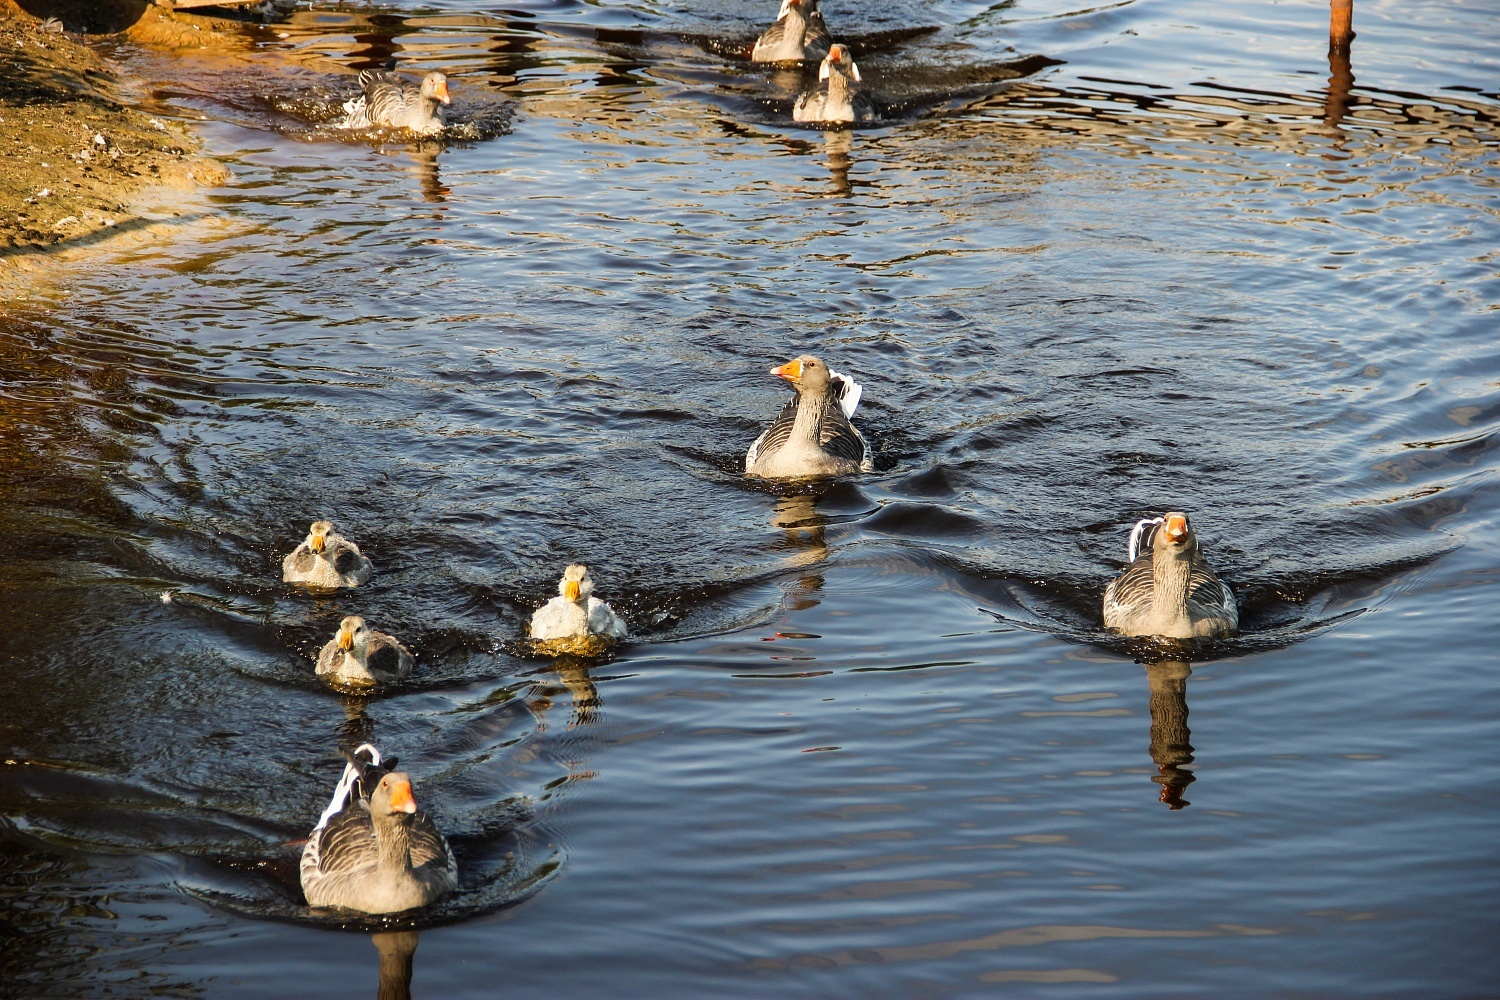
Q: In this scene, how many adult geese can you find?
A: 6